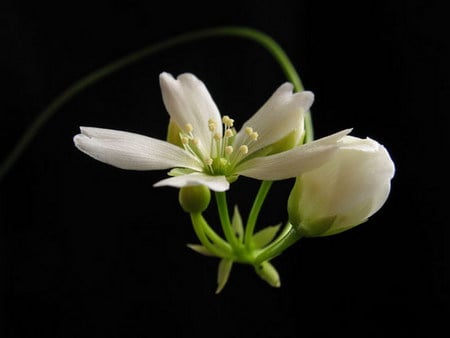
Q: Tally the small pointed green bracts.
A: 5